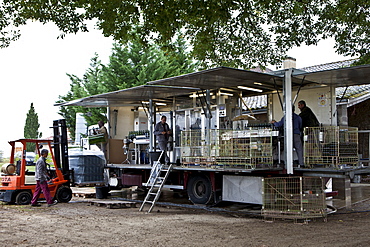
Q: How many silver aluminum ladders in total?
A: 1